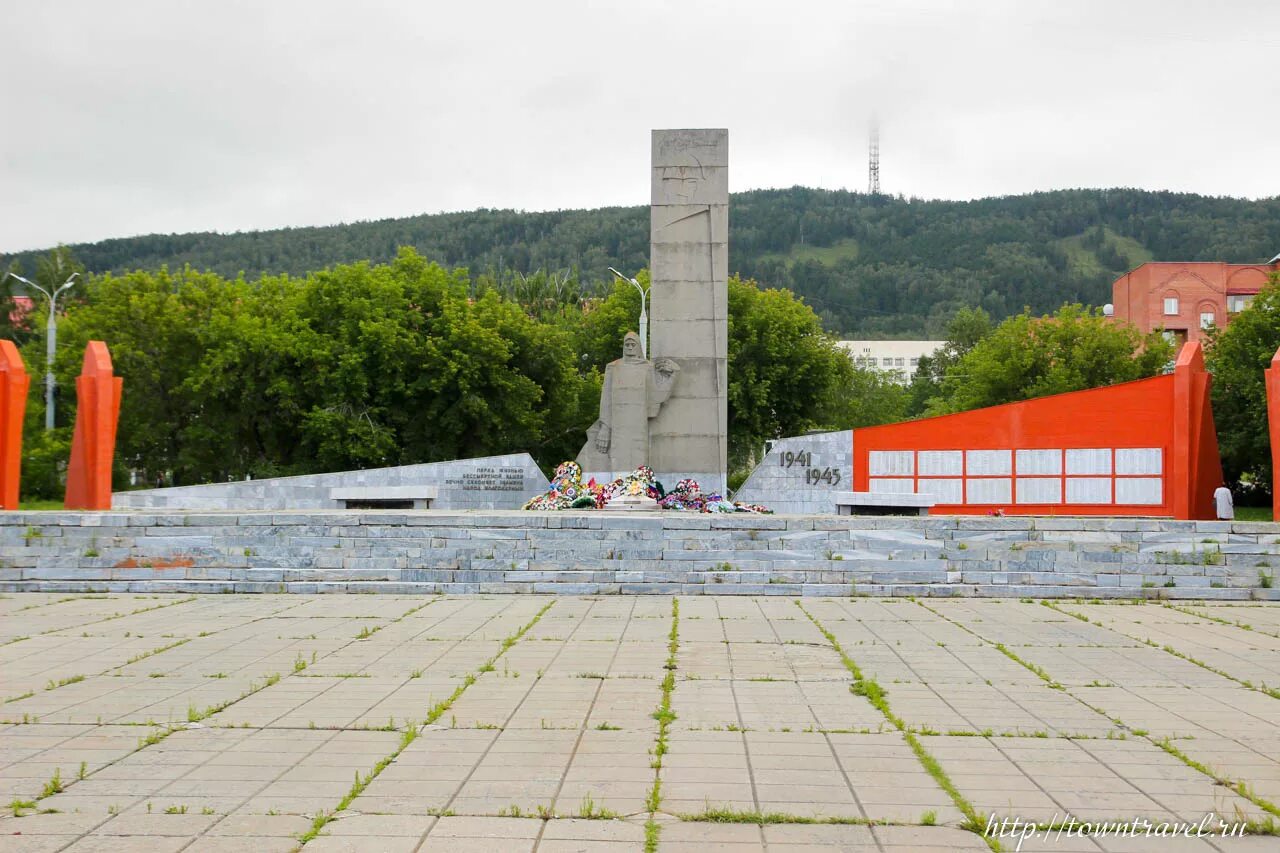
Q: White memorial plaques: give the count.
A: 12